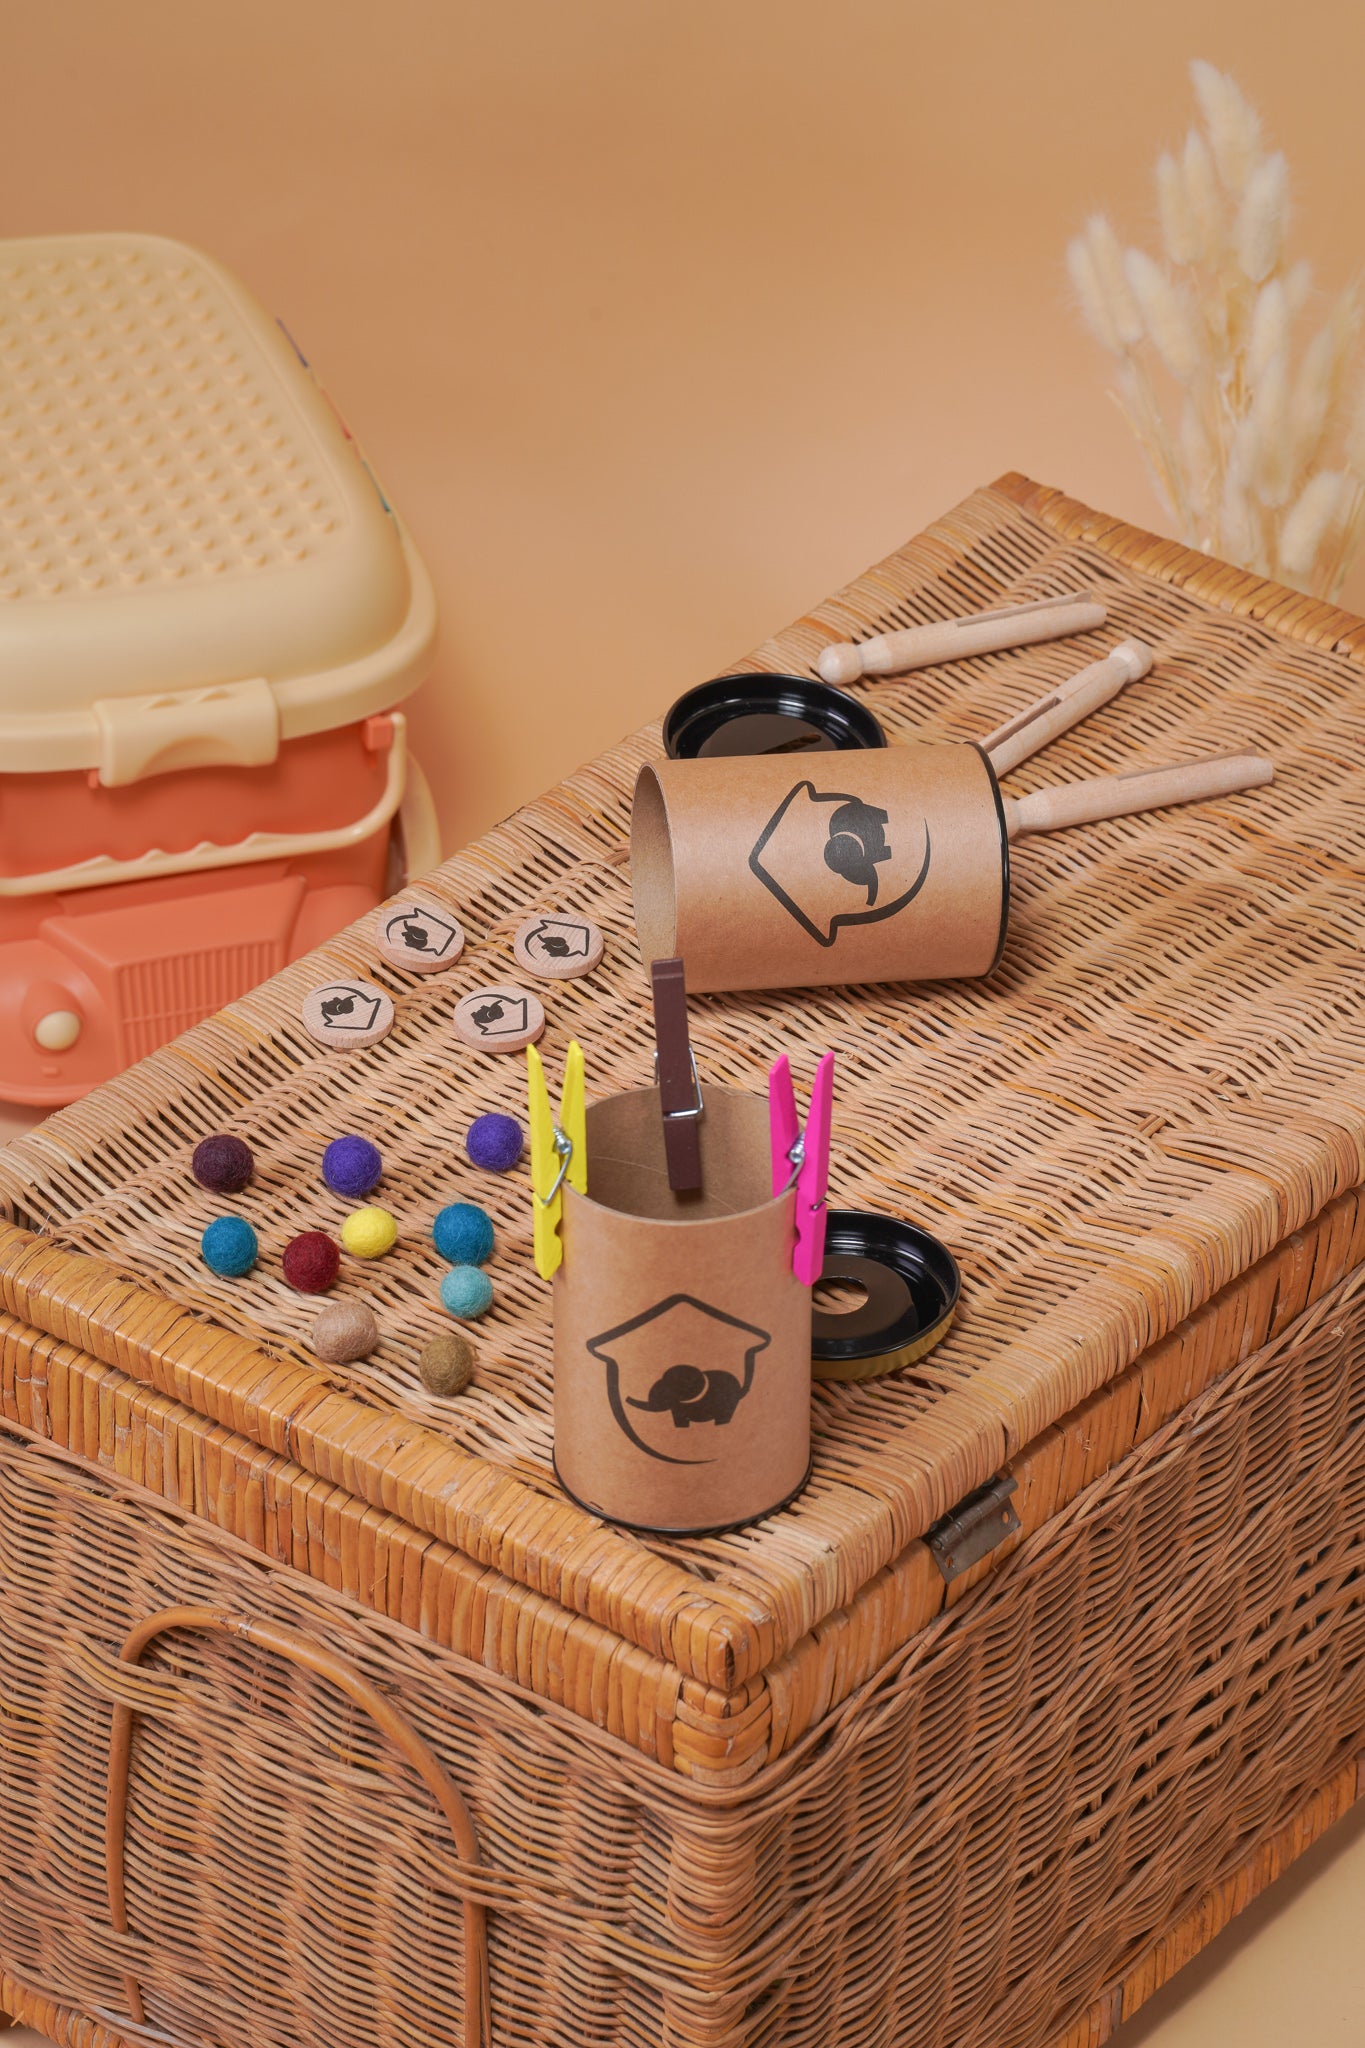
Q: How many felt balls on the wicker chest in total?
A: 10